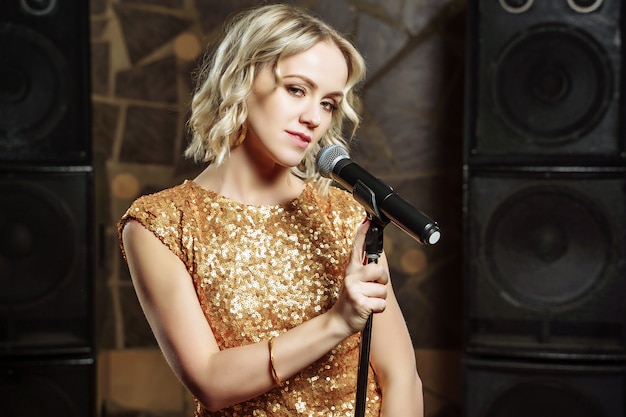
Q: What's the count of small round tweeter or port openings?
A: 3